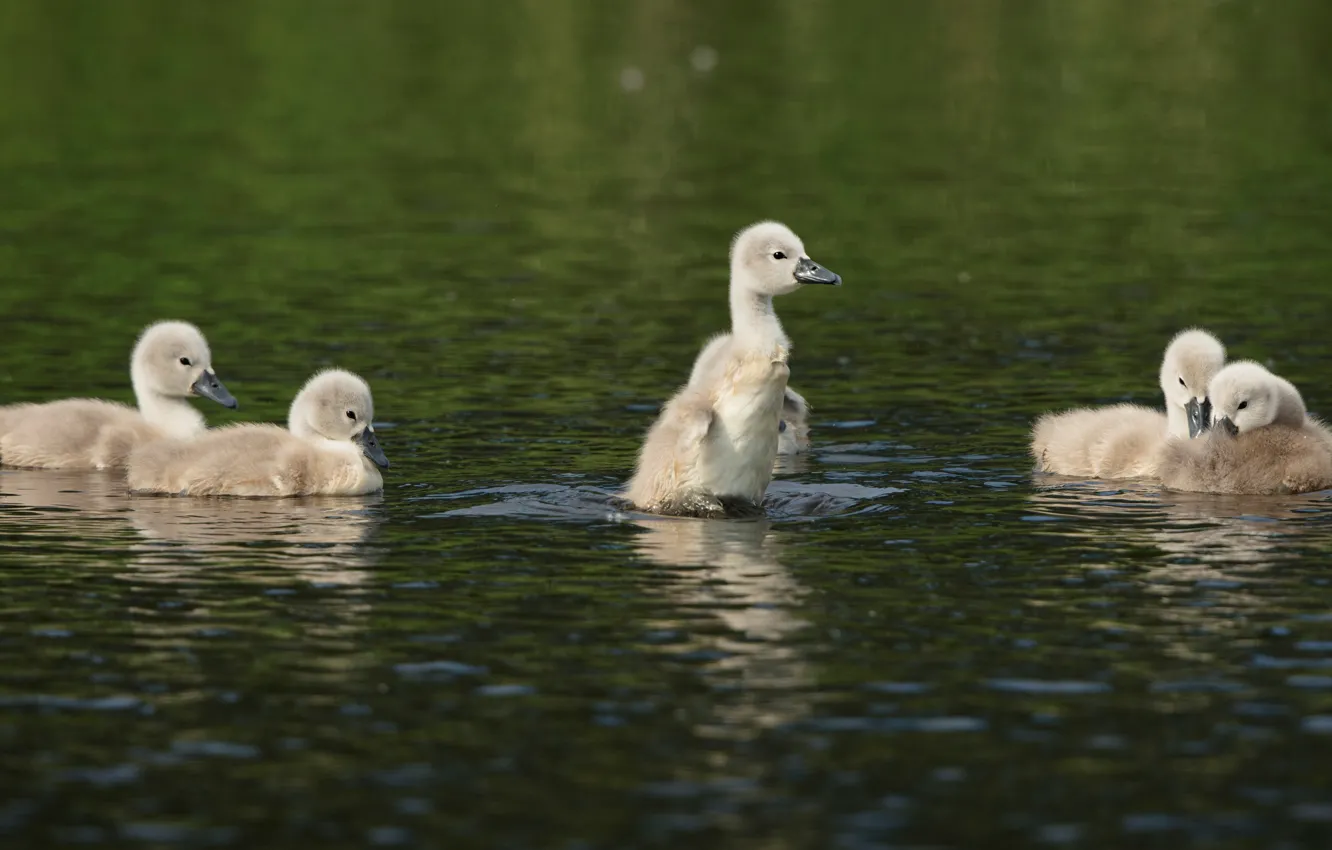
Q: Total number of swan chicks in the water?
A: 6